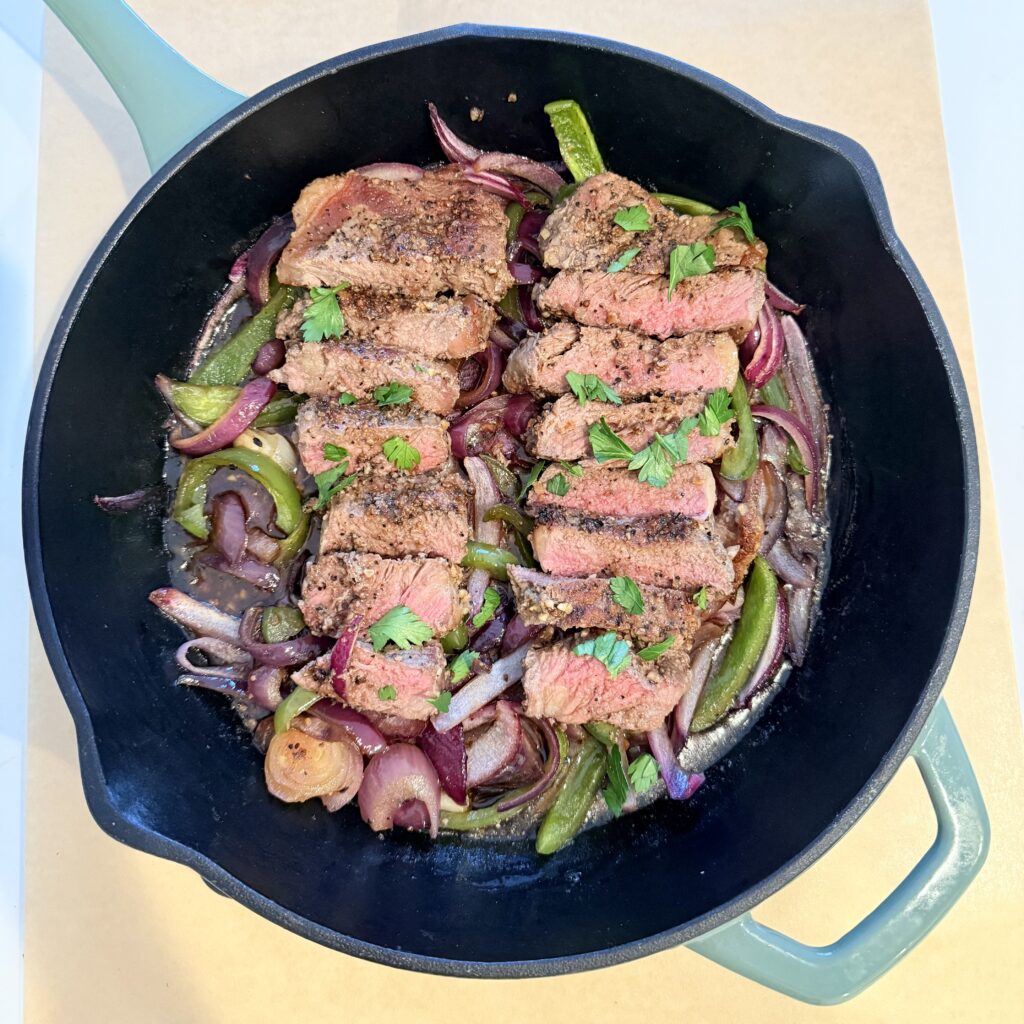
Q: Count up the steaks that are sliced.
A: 2